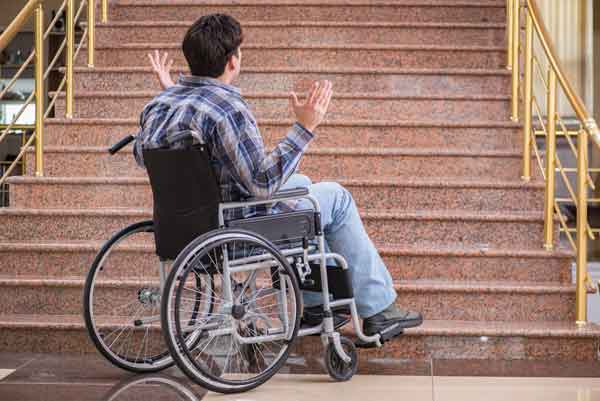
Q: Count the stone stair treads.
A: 12